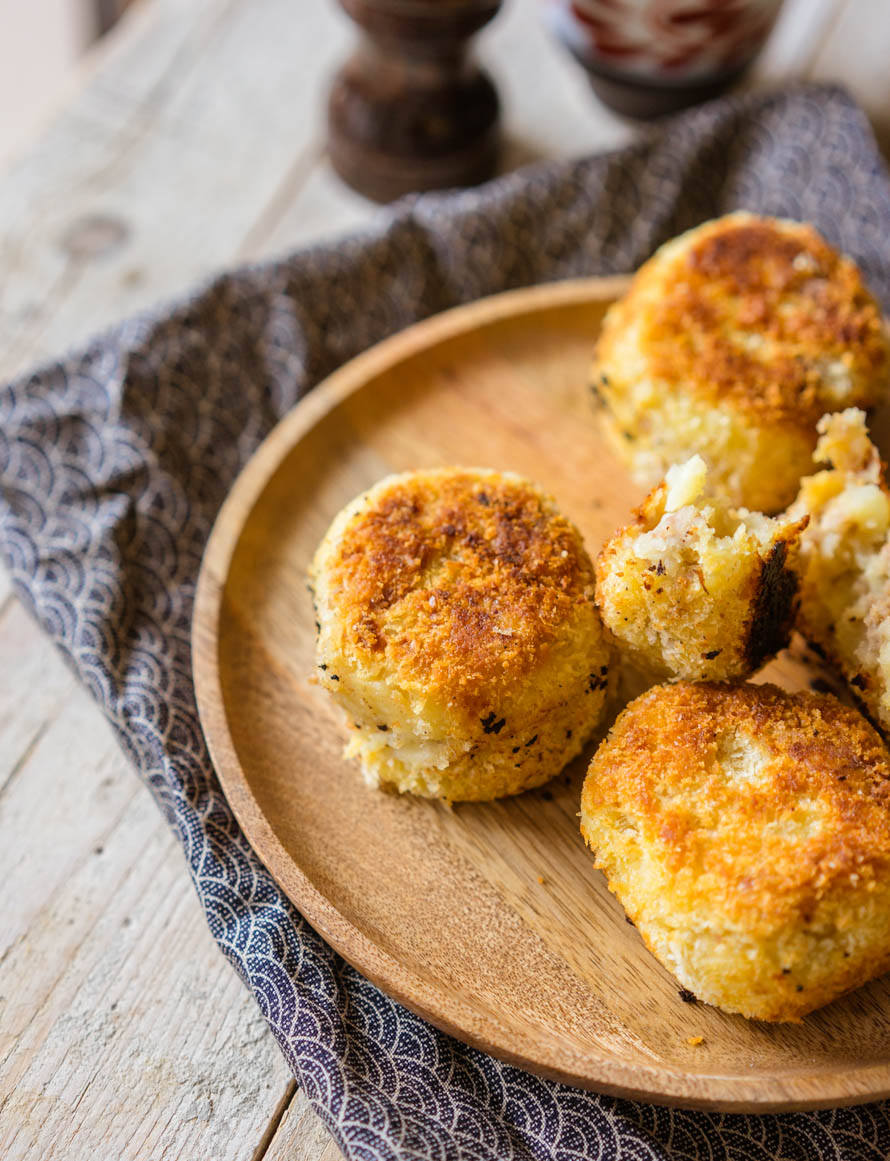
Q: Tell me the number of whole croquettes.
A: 3